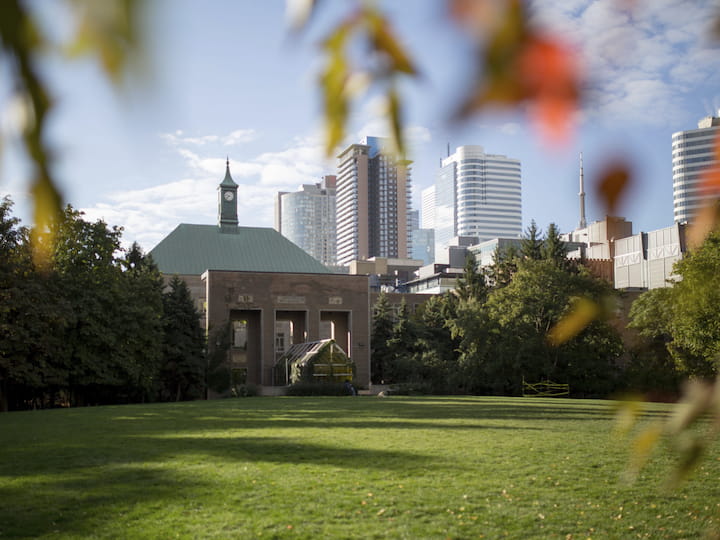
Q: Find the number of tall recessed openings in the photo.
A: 3